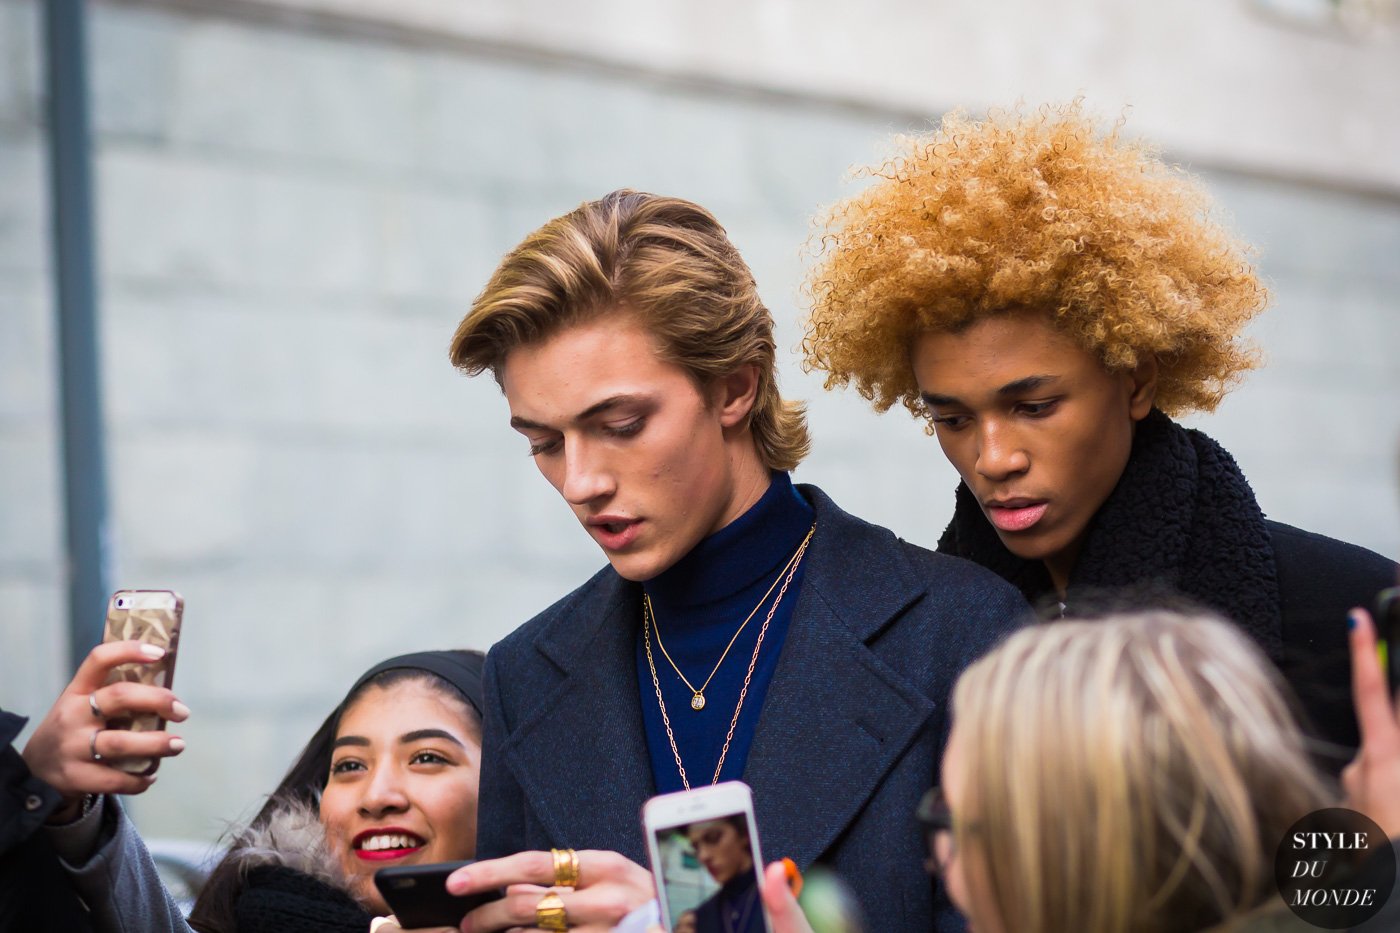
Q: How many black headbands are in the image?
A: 1